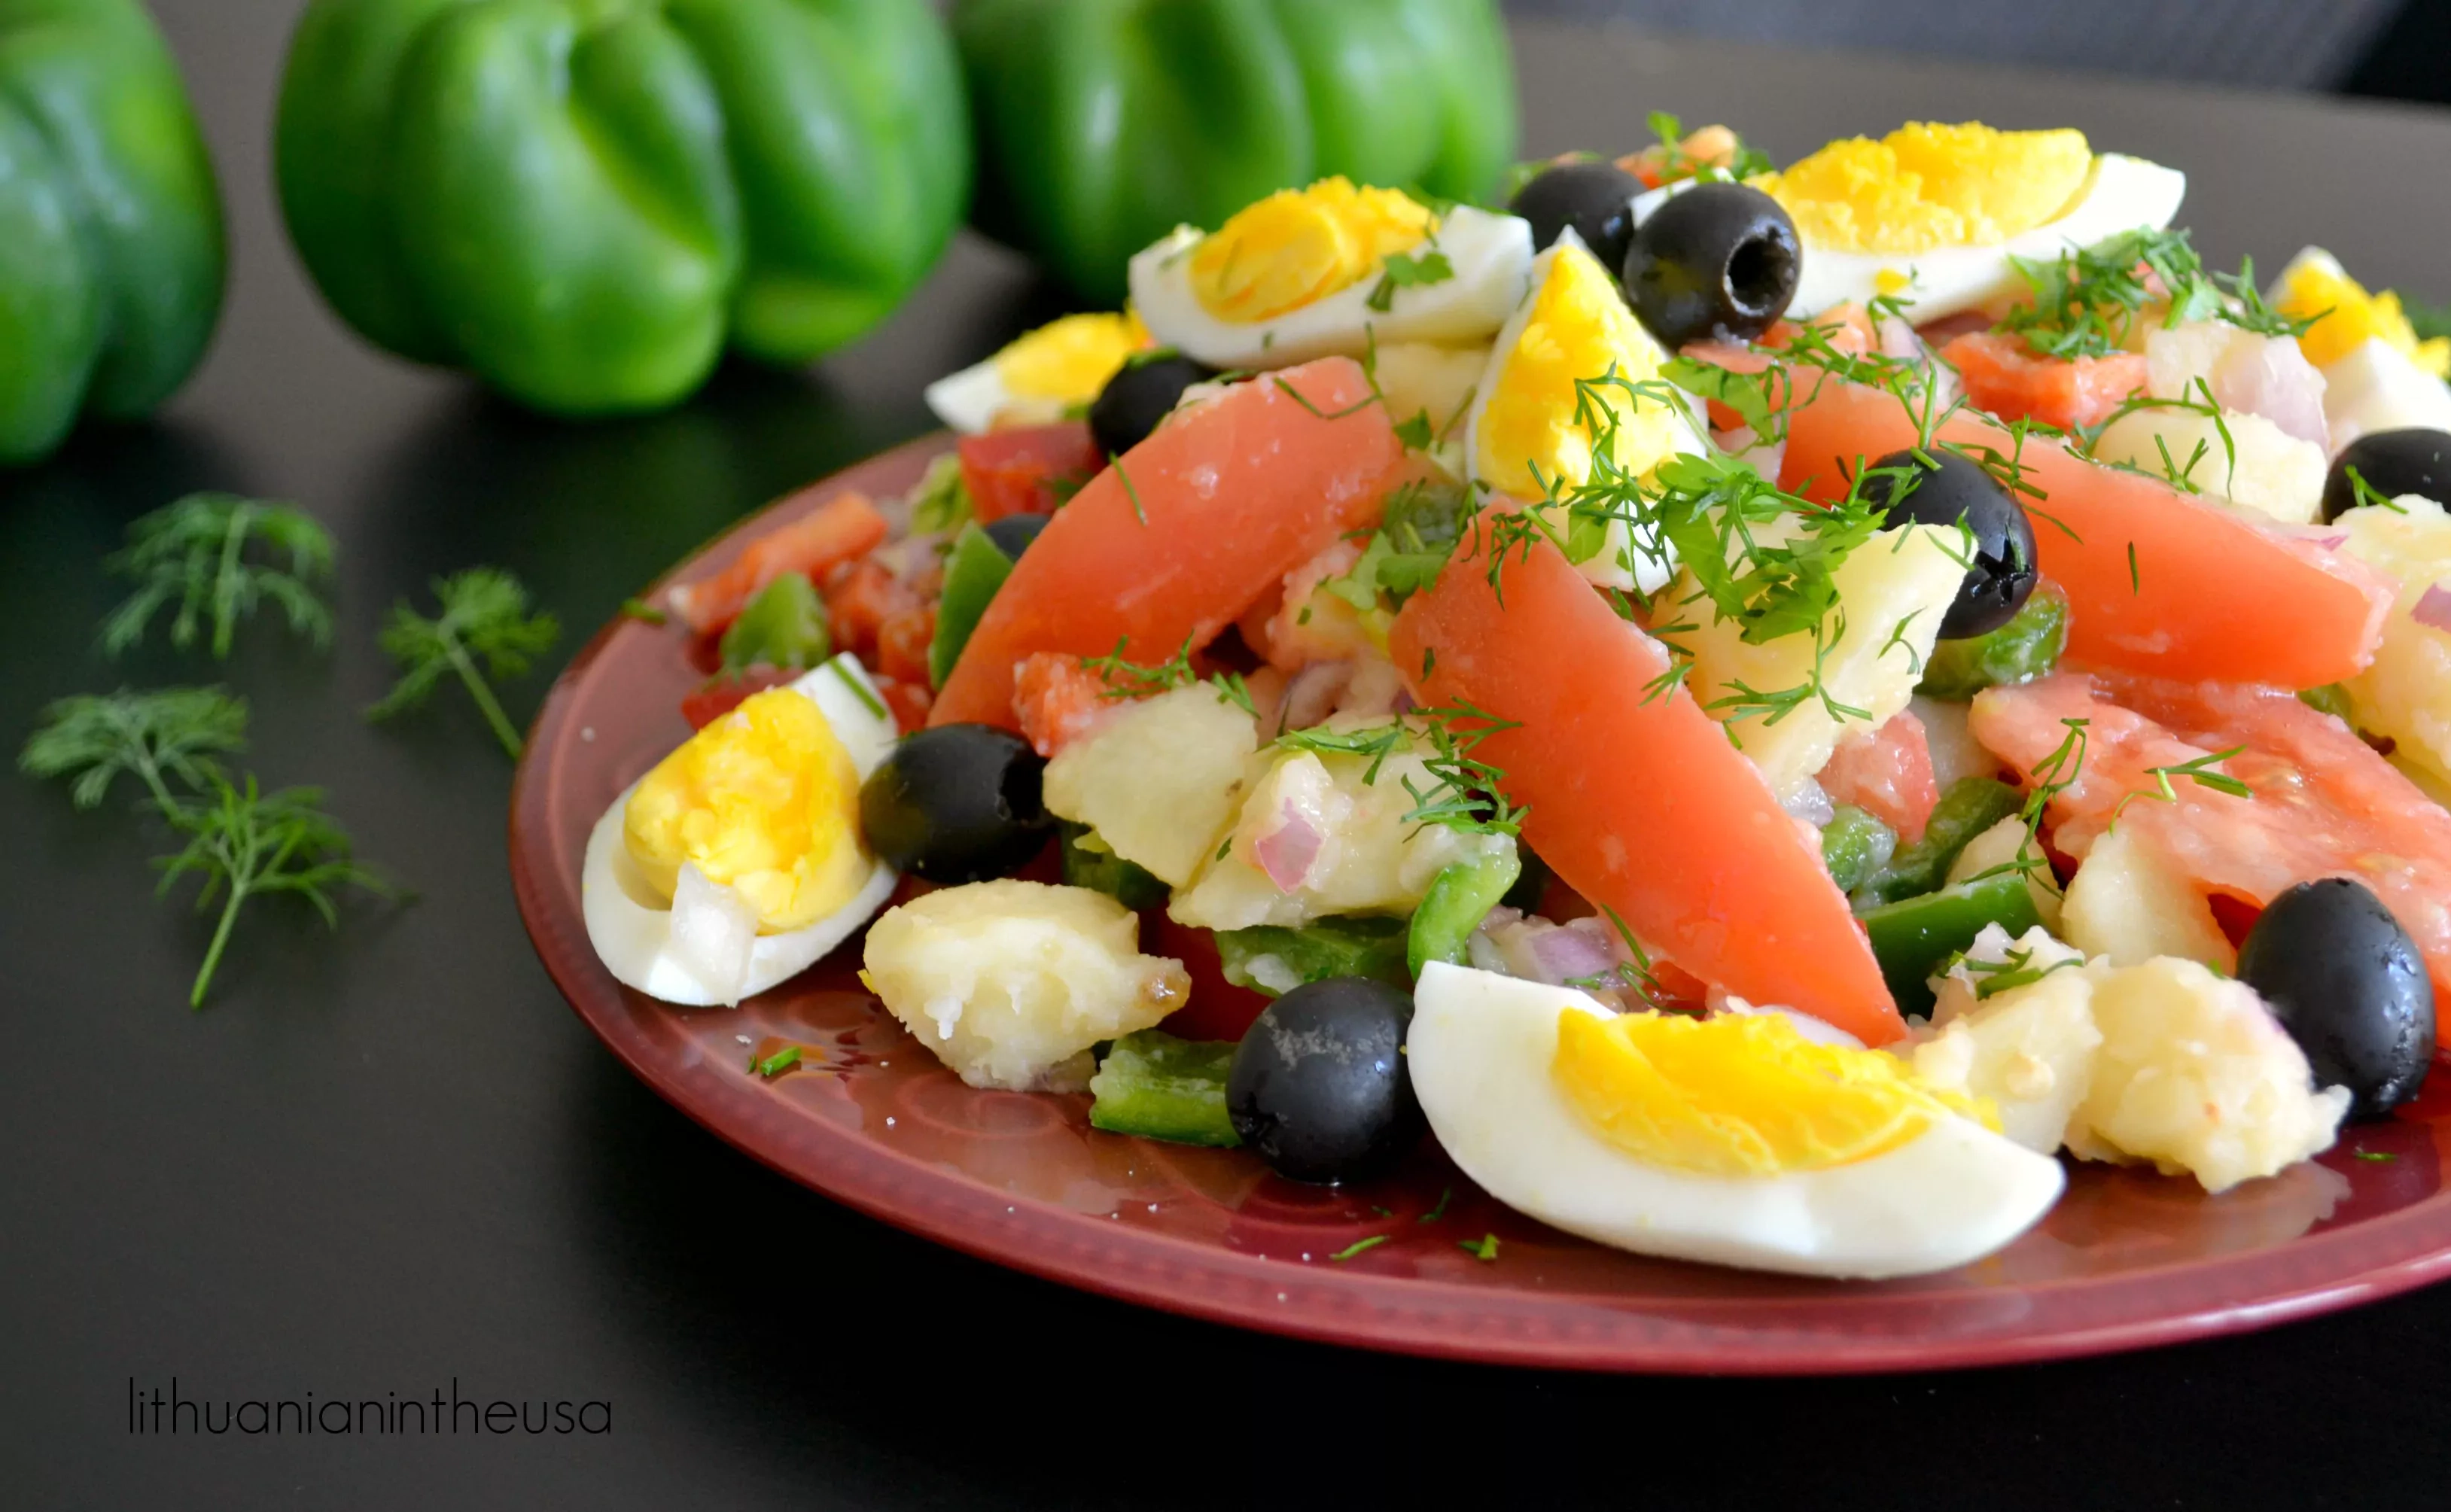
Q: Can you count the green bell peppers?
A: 3